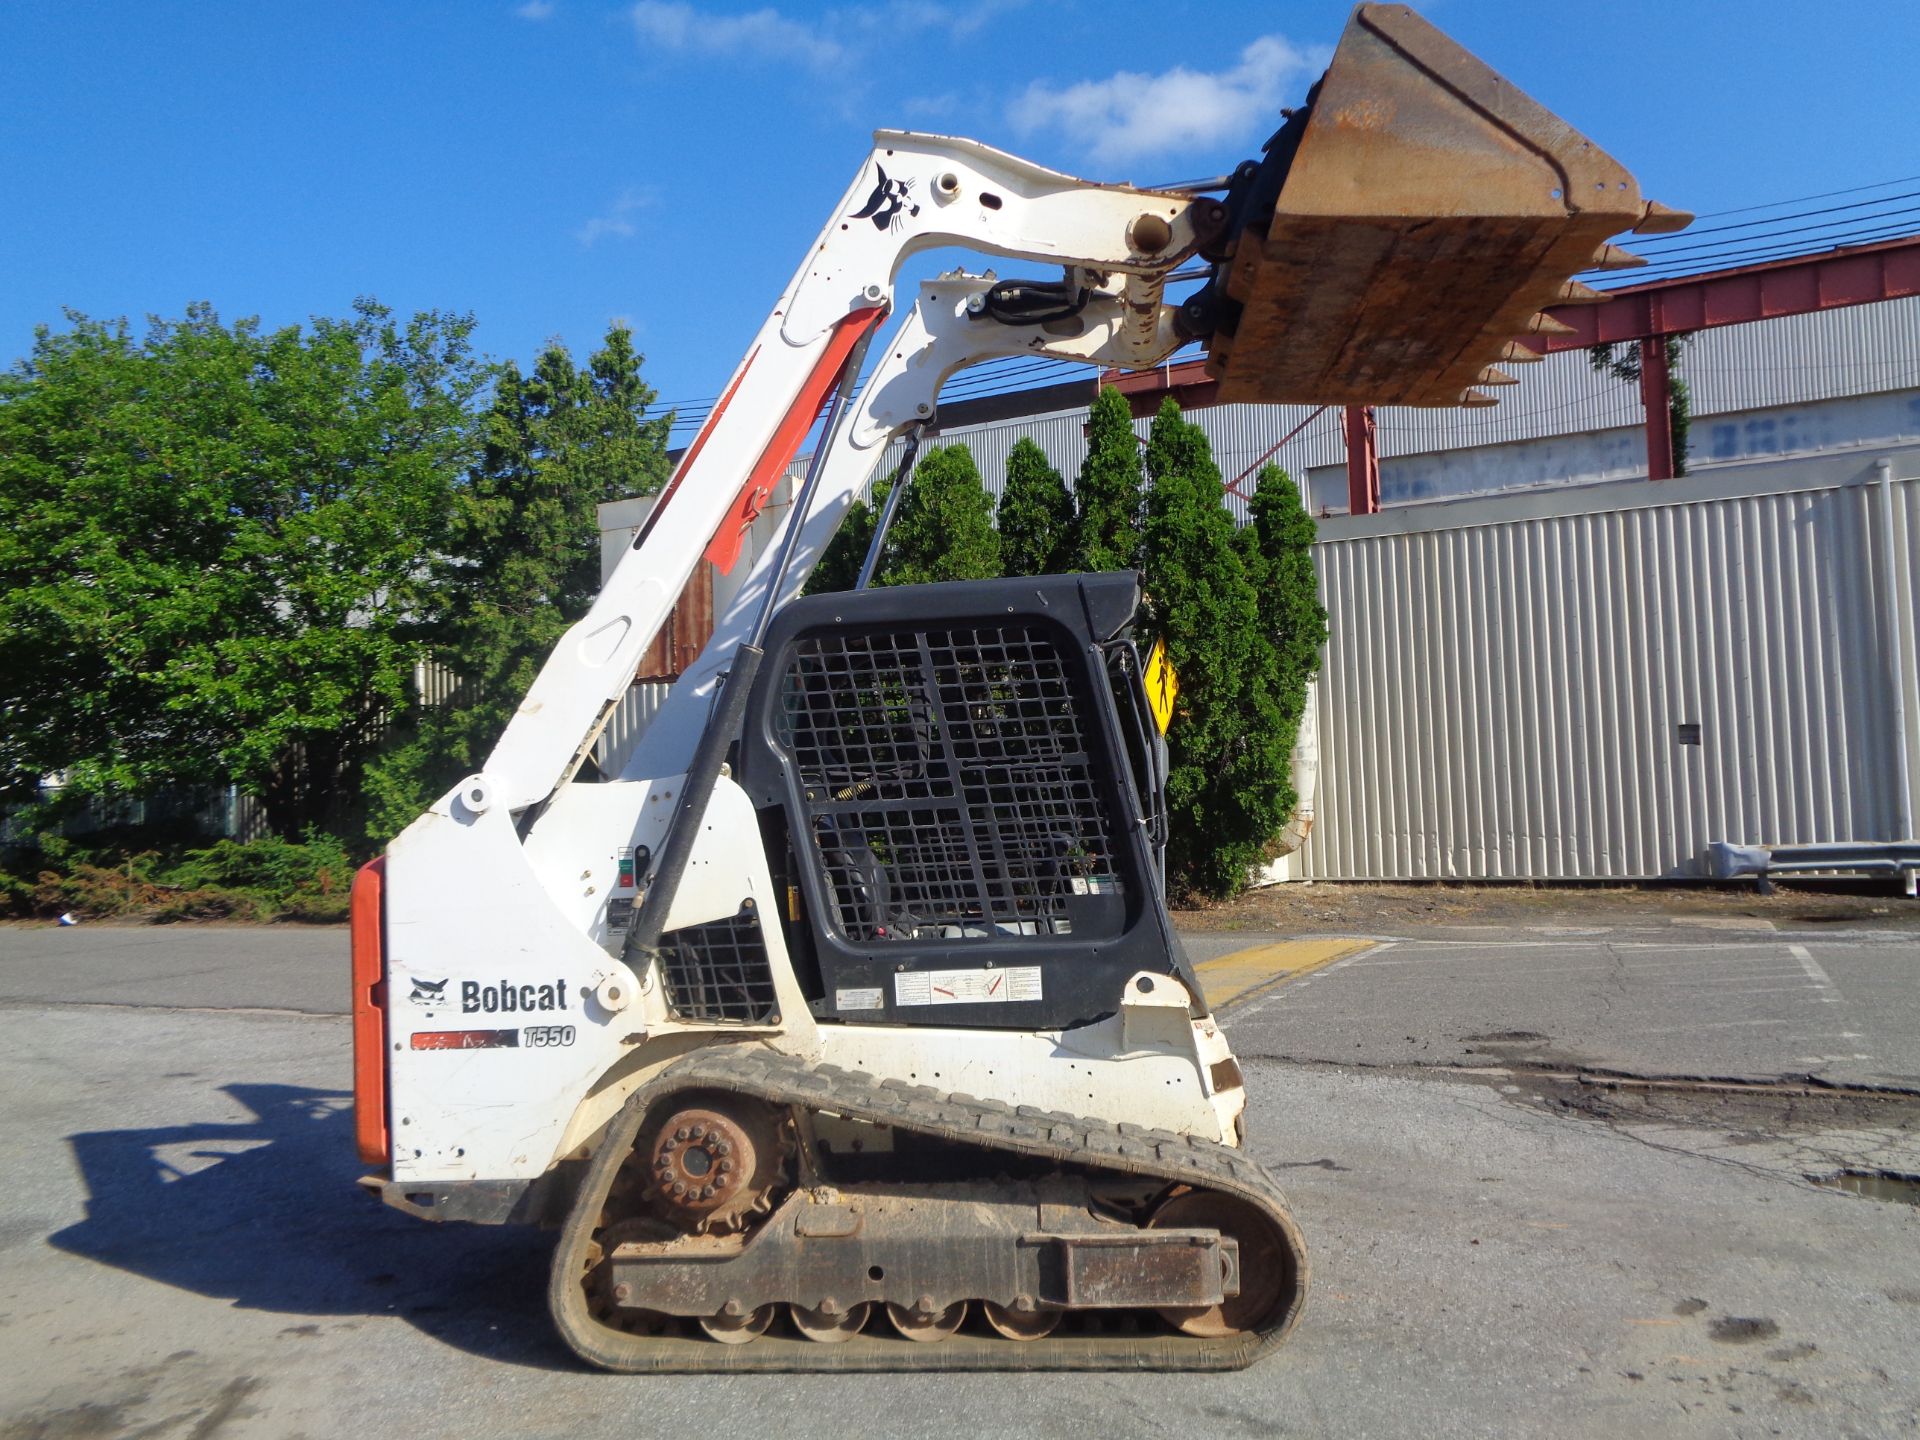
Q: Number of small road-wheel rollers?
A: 4